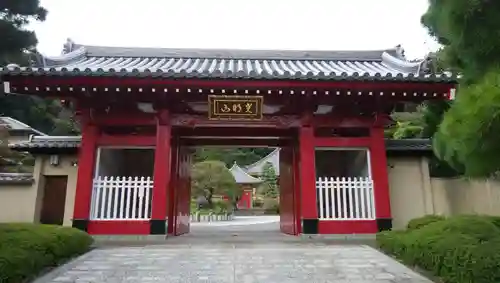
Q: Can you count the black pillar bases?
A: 4